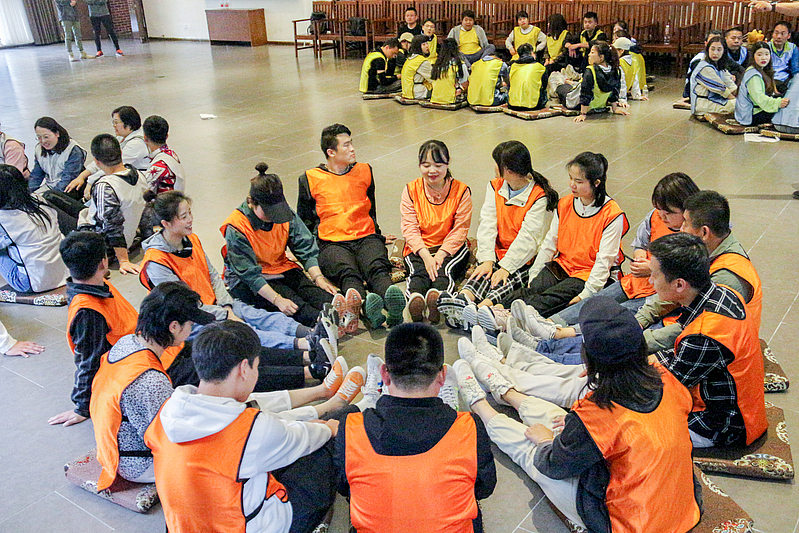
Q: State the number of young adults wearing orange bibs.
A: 14